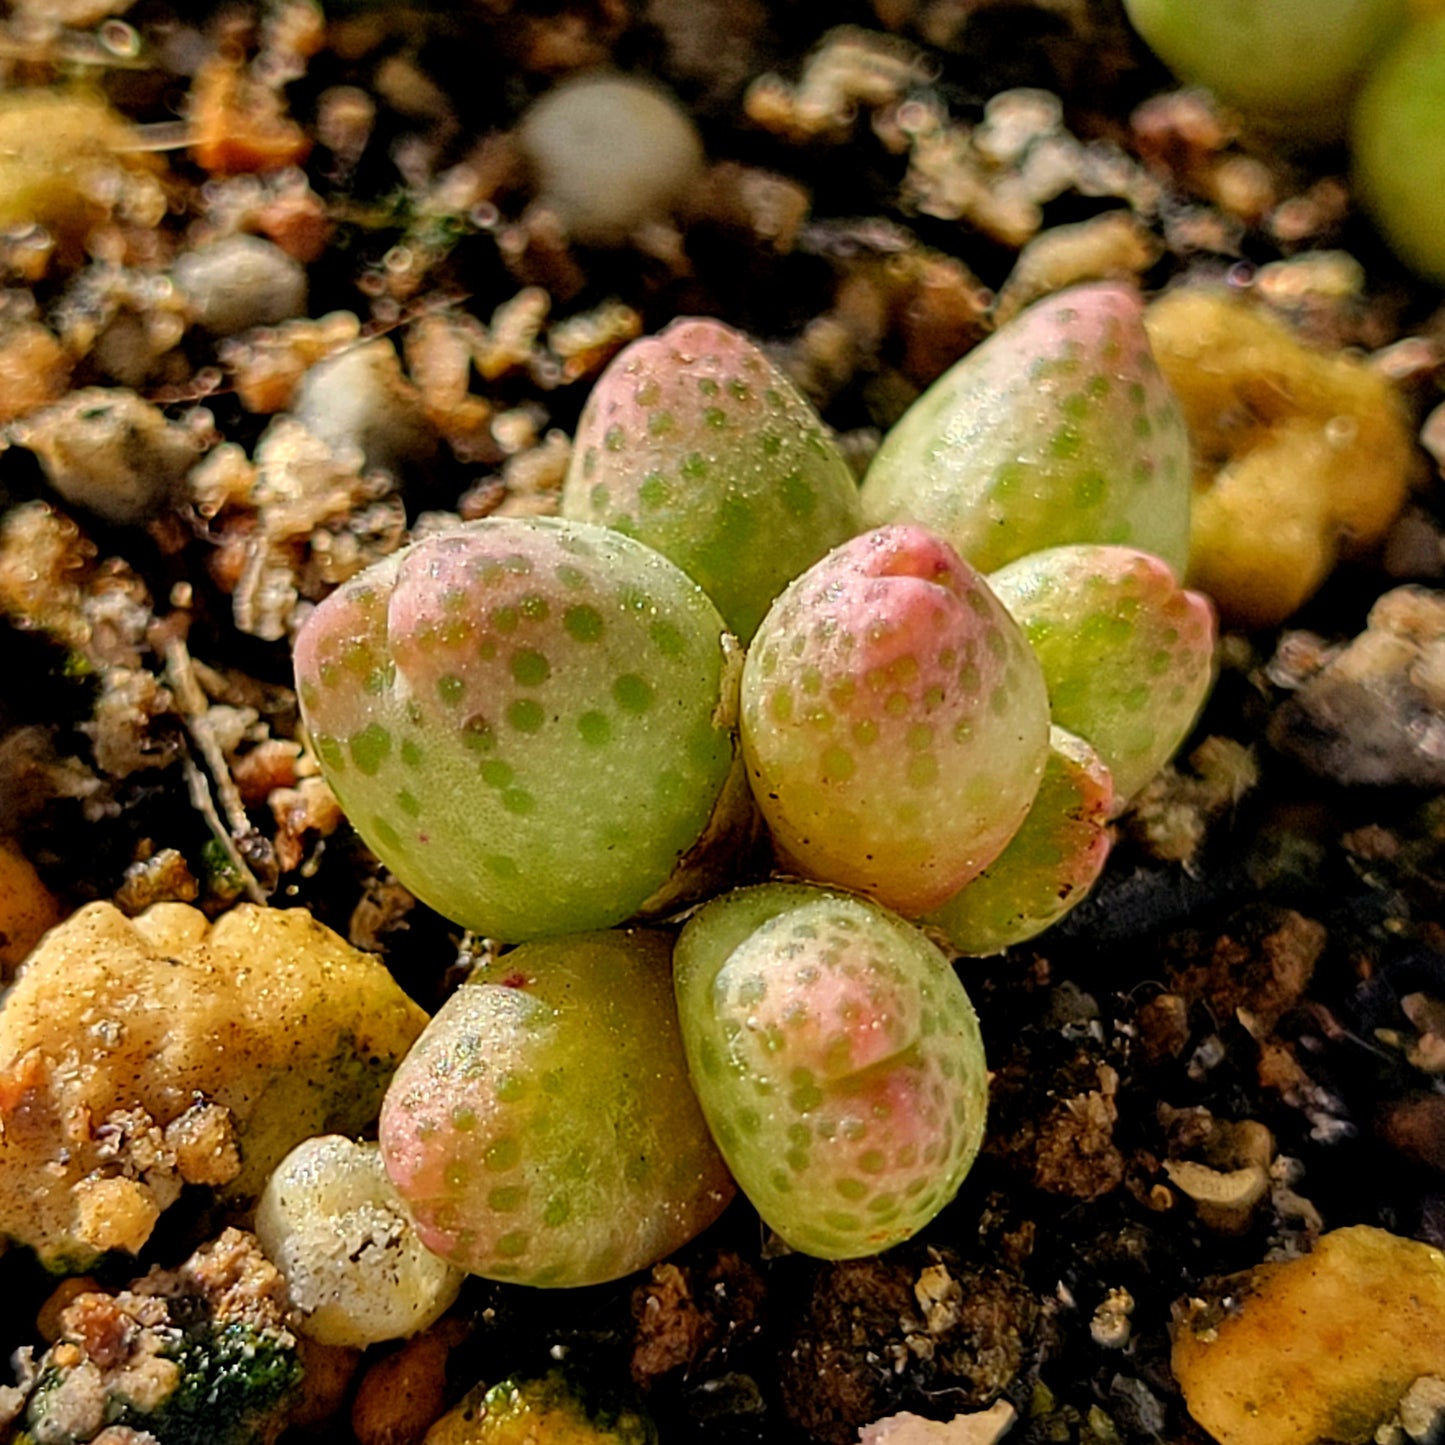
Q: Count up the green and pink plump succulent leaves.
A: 8